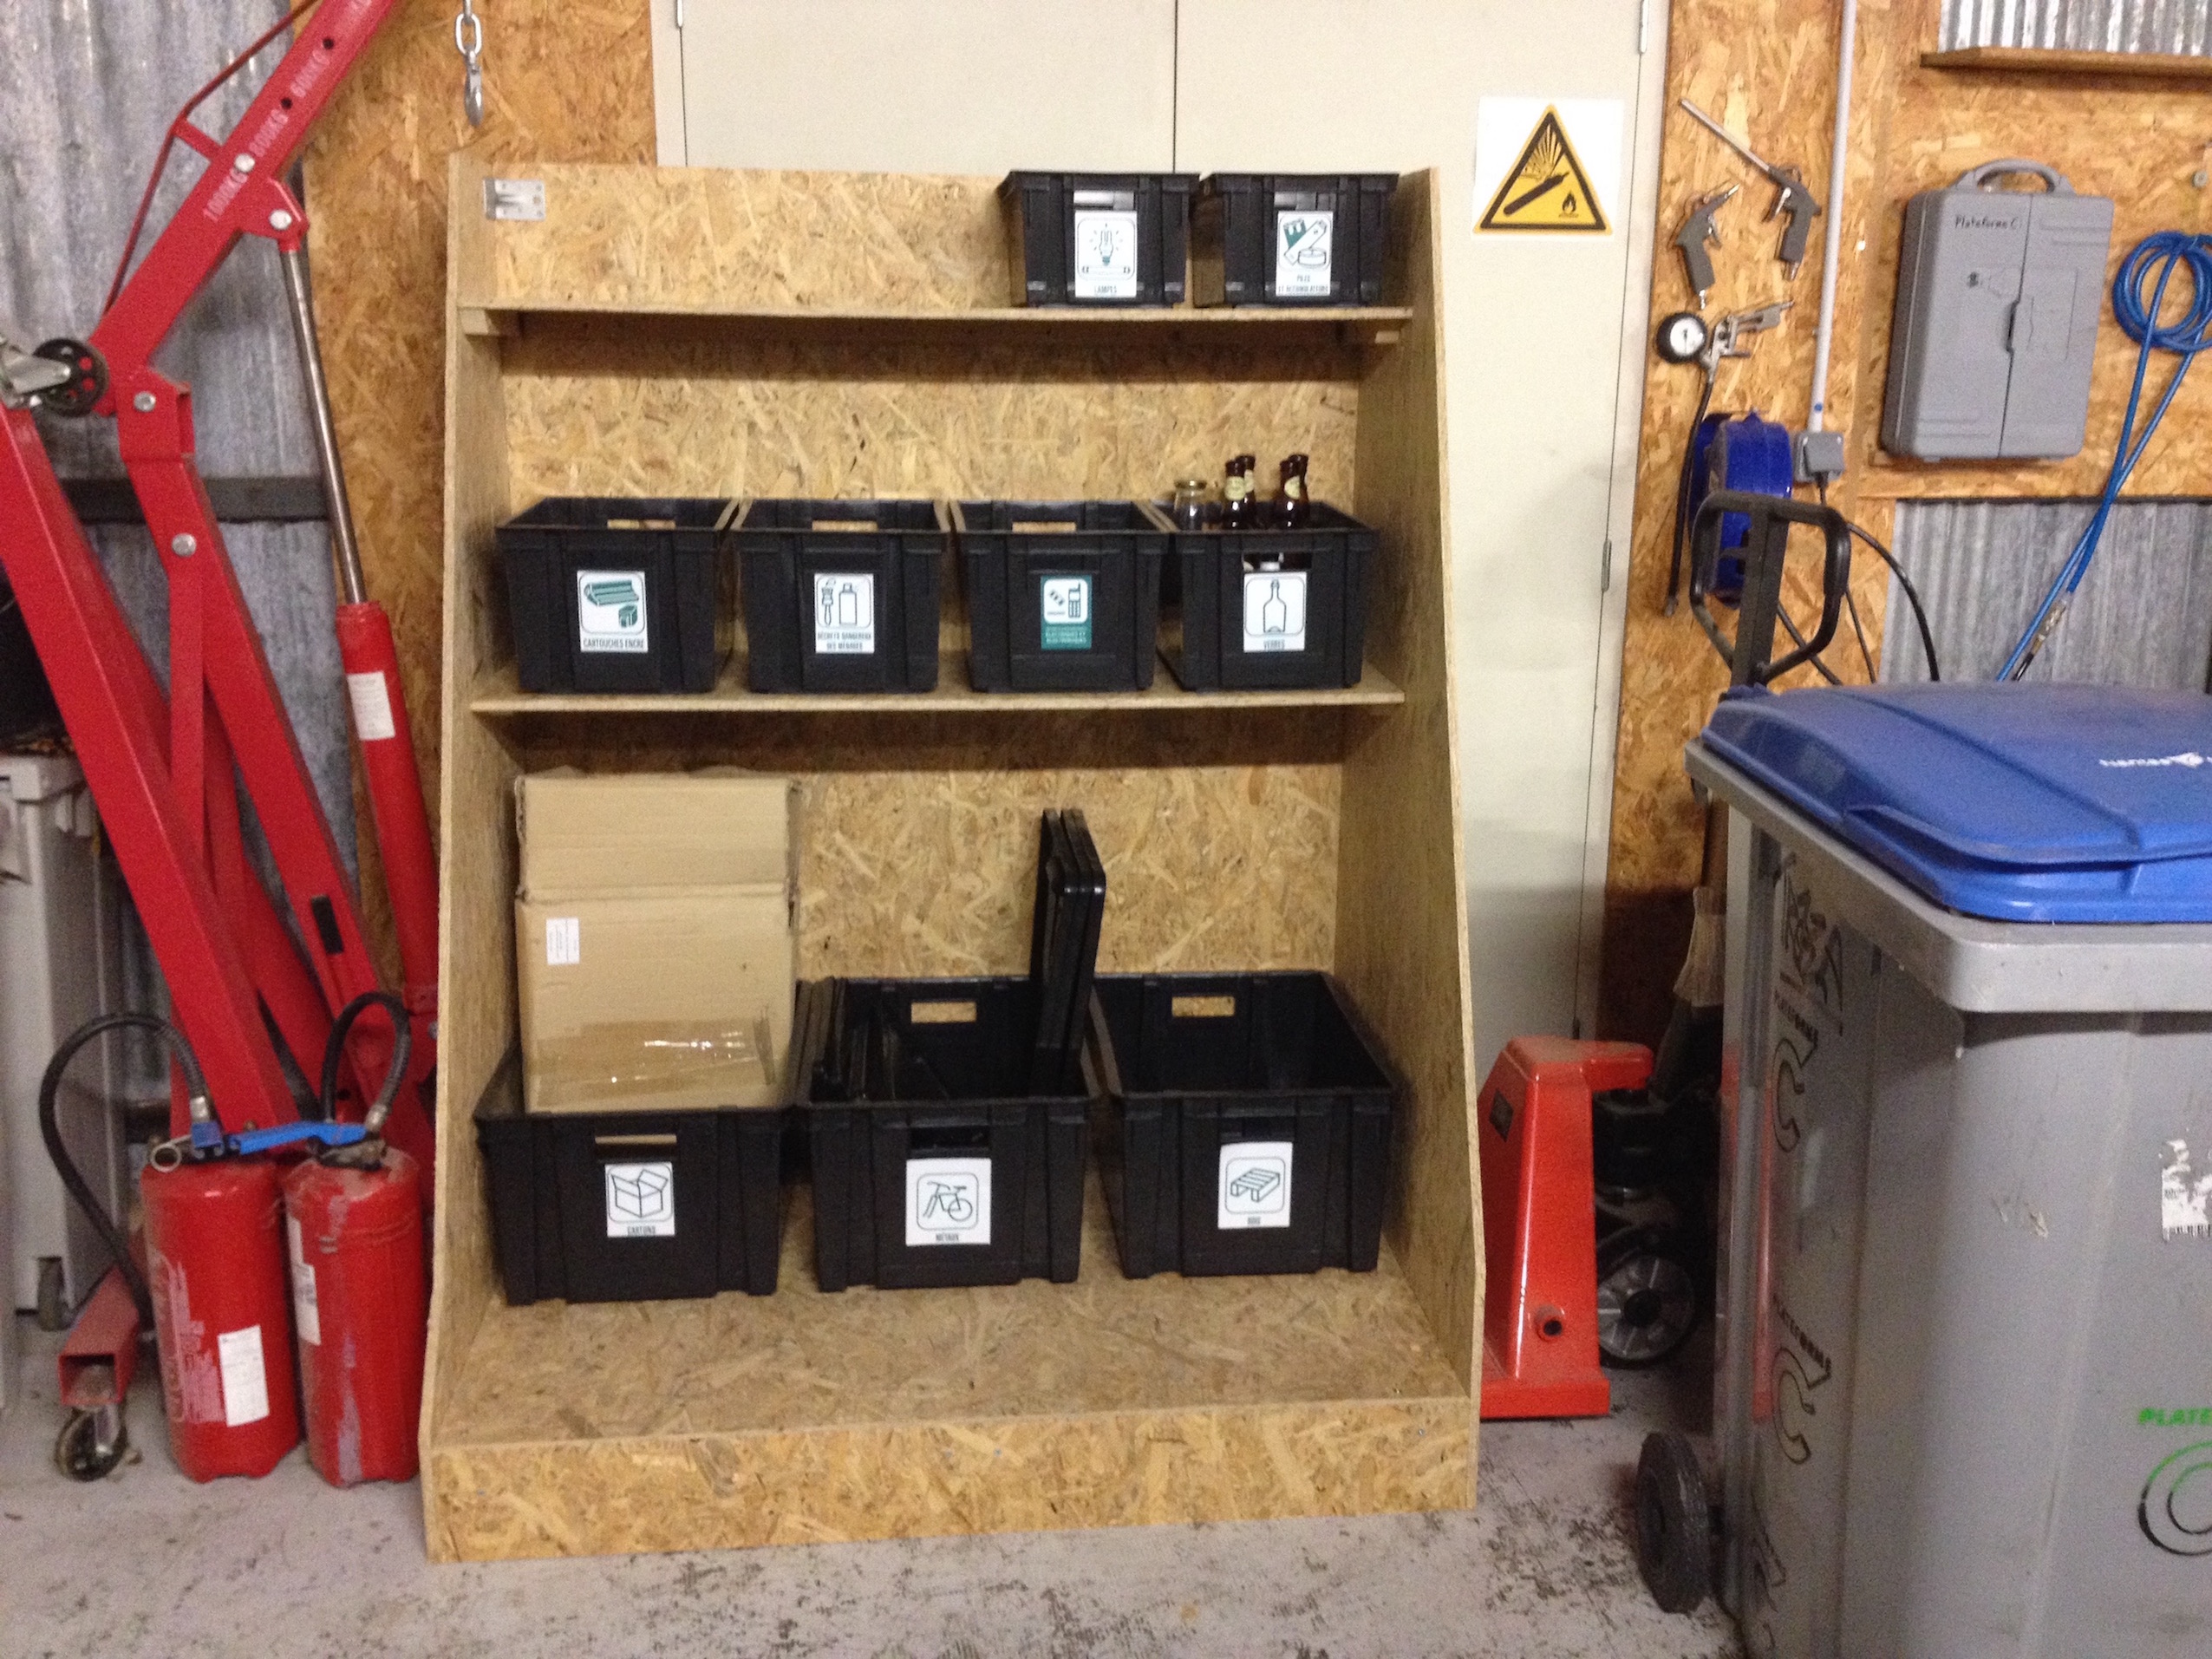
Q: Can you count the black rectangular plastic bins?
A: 9